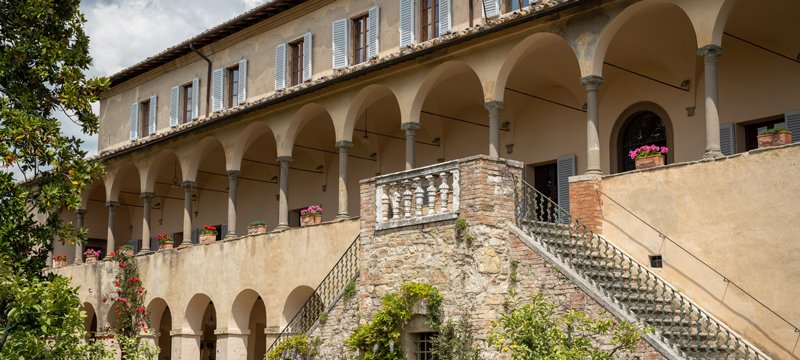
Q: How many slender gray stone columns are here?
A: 11